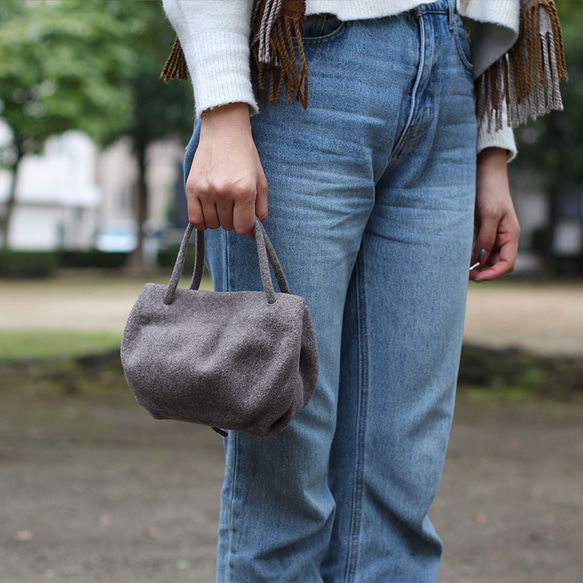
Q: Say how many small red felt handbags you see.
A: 0